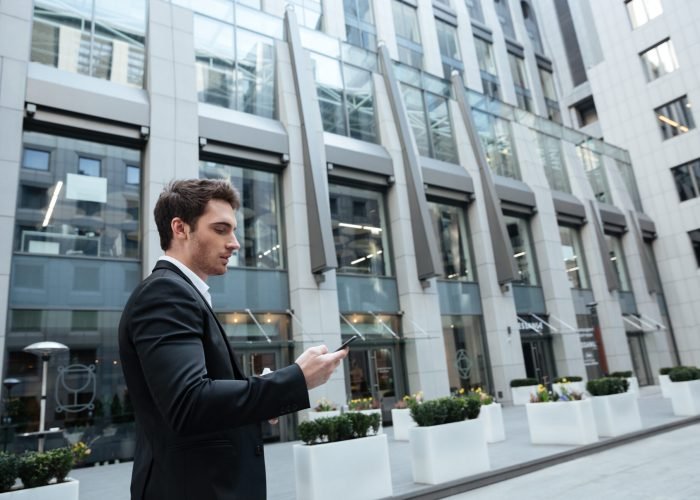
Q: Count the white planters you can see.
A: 14